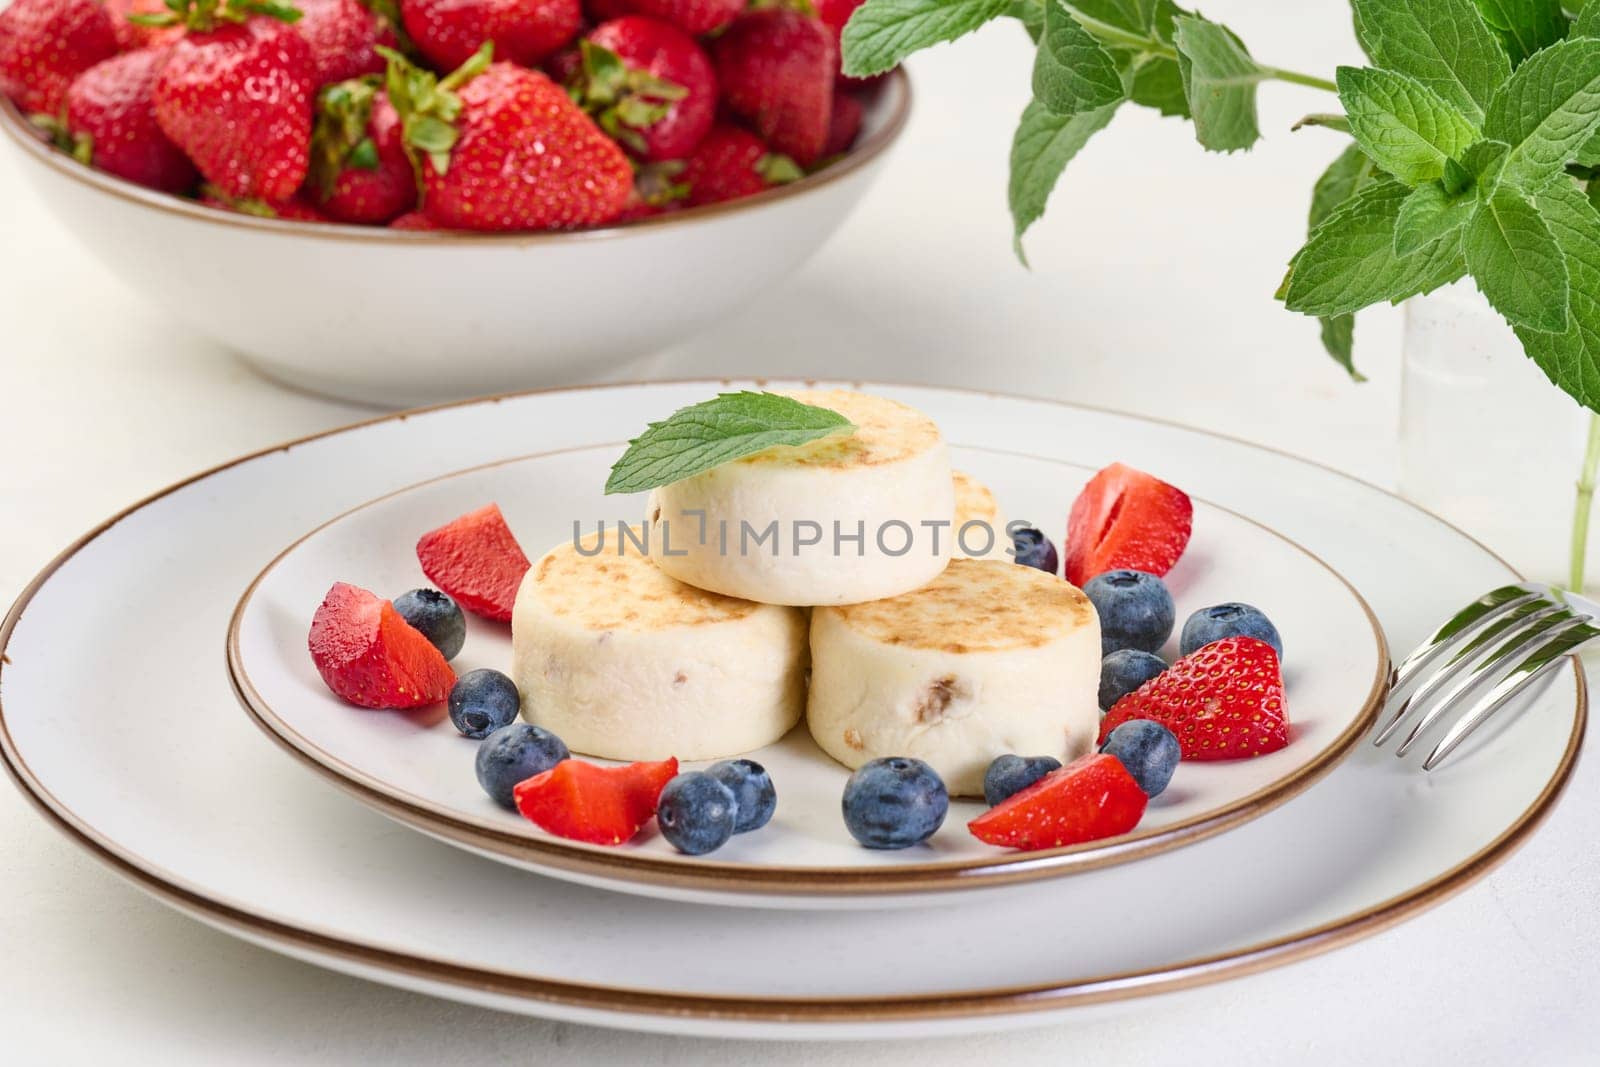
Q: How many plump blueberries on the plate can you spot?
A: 12